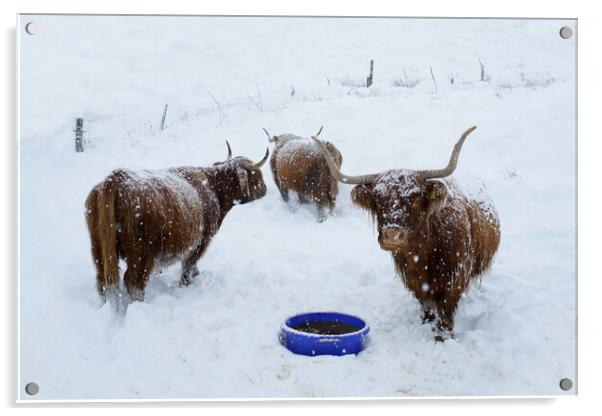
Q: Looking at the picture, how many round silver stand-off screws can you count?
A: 4